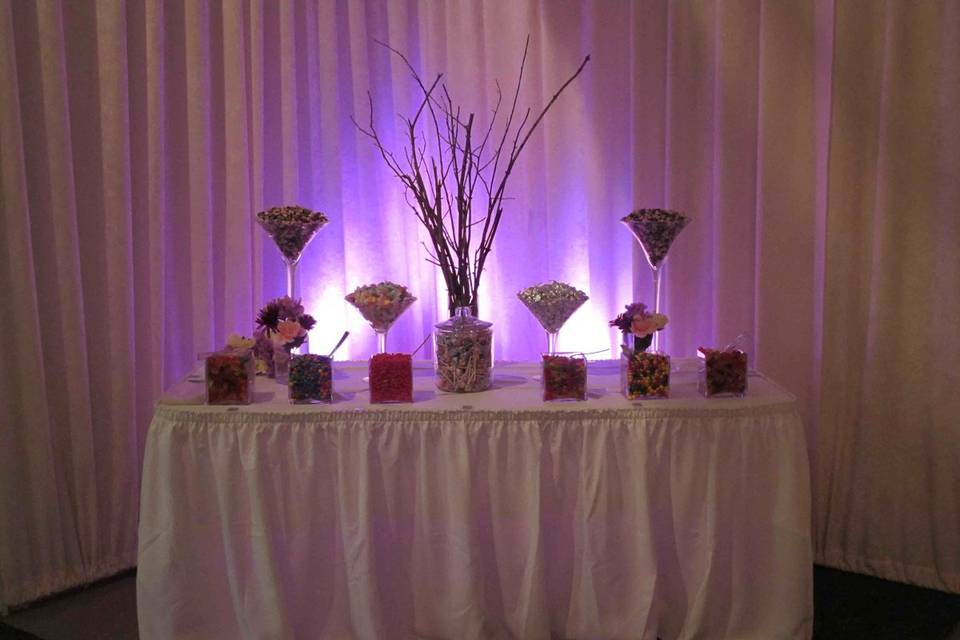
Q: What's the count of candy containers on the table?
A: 11